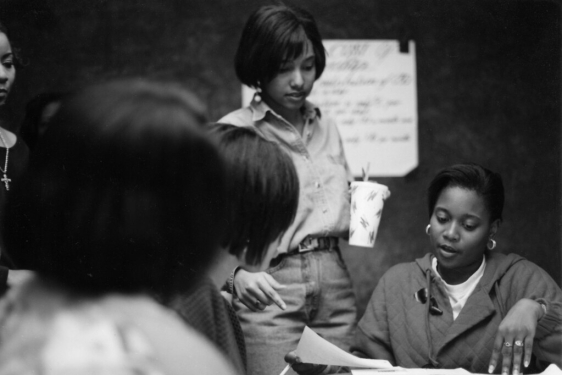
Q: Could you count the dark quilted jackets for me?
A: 1